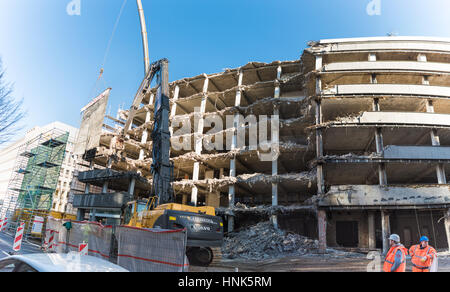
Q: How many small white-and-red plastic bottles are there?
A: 0